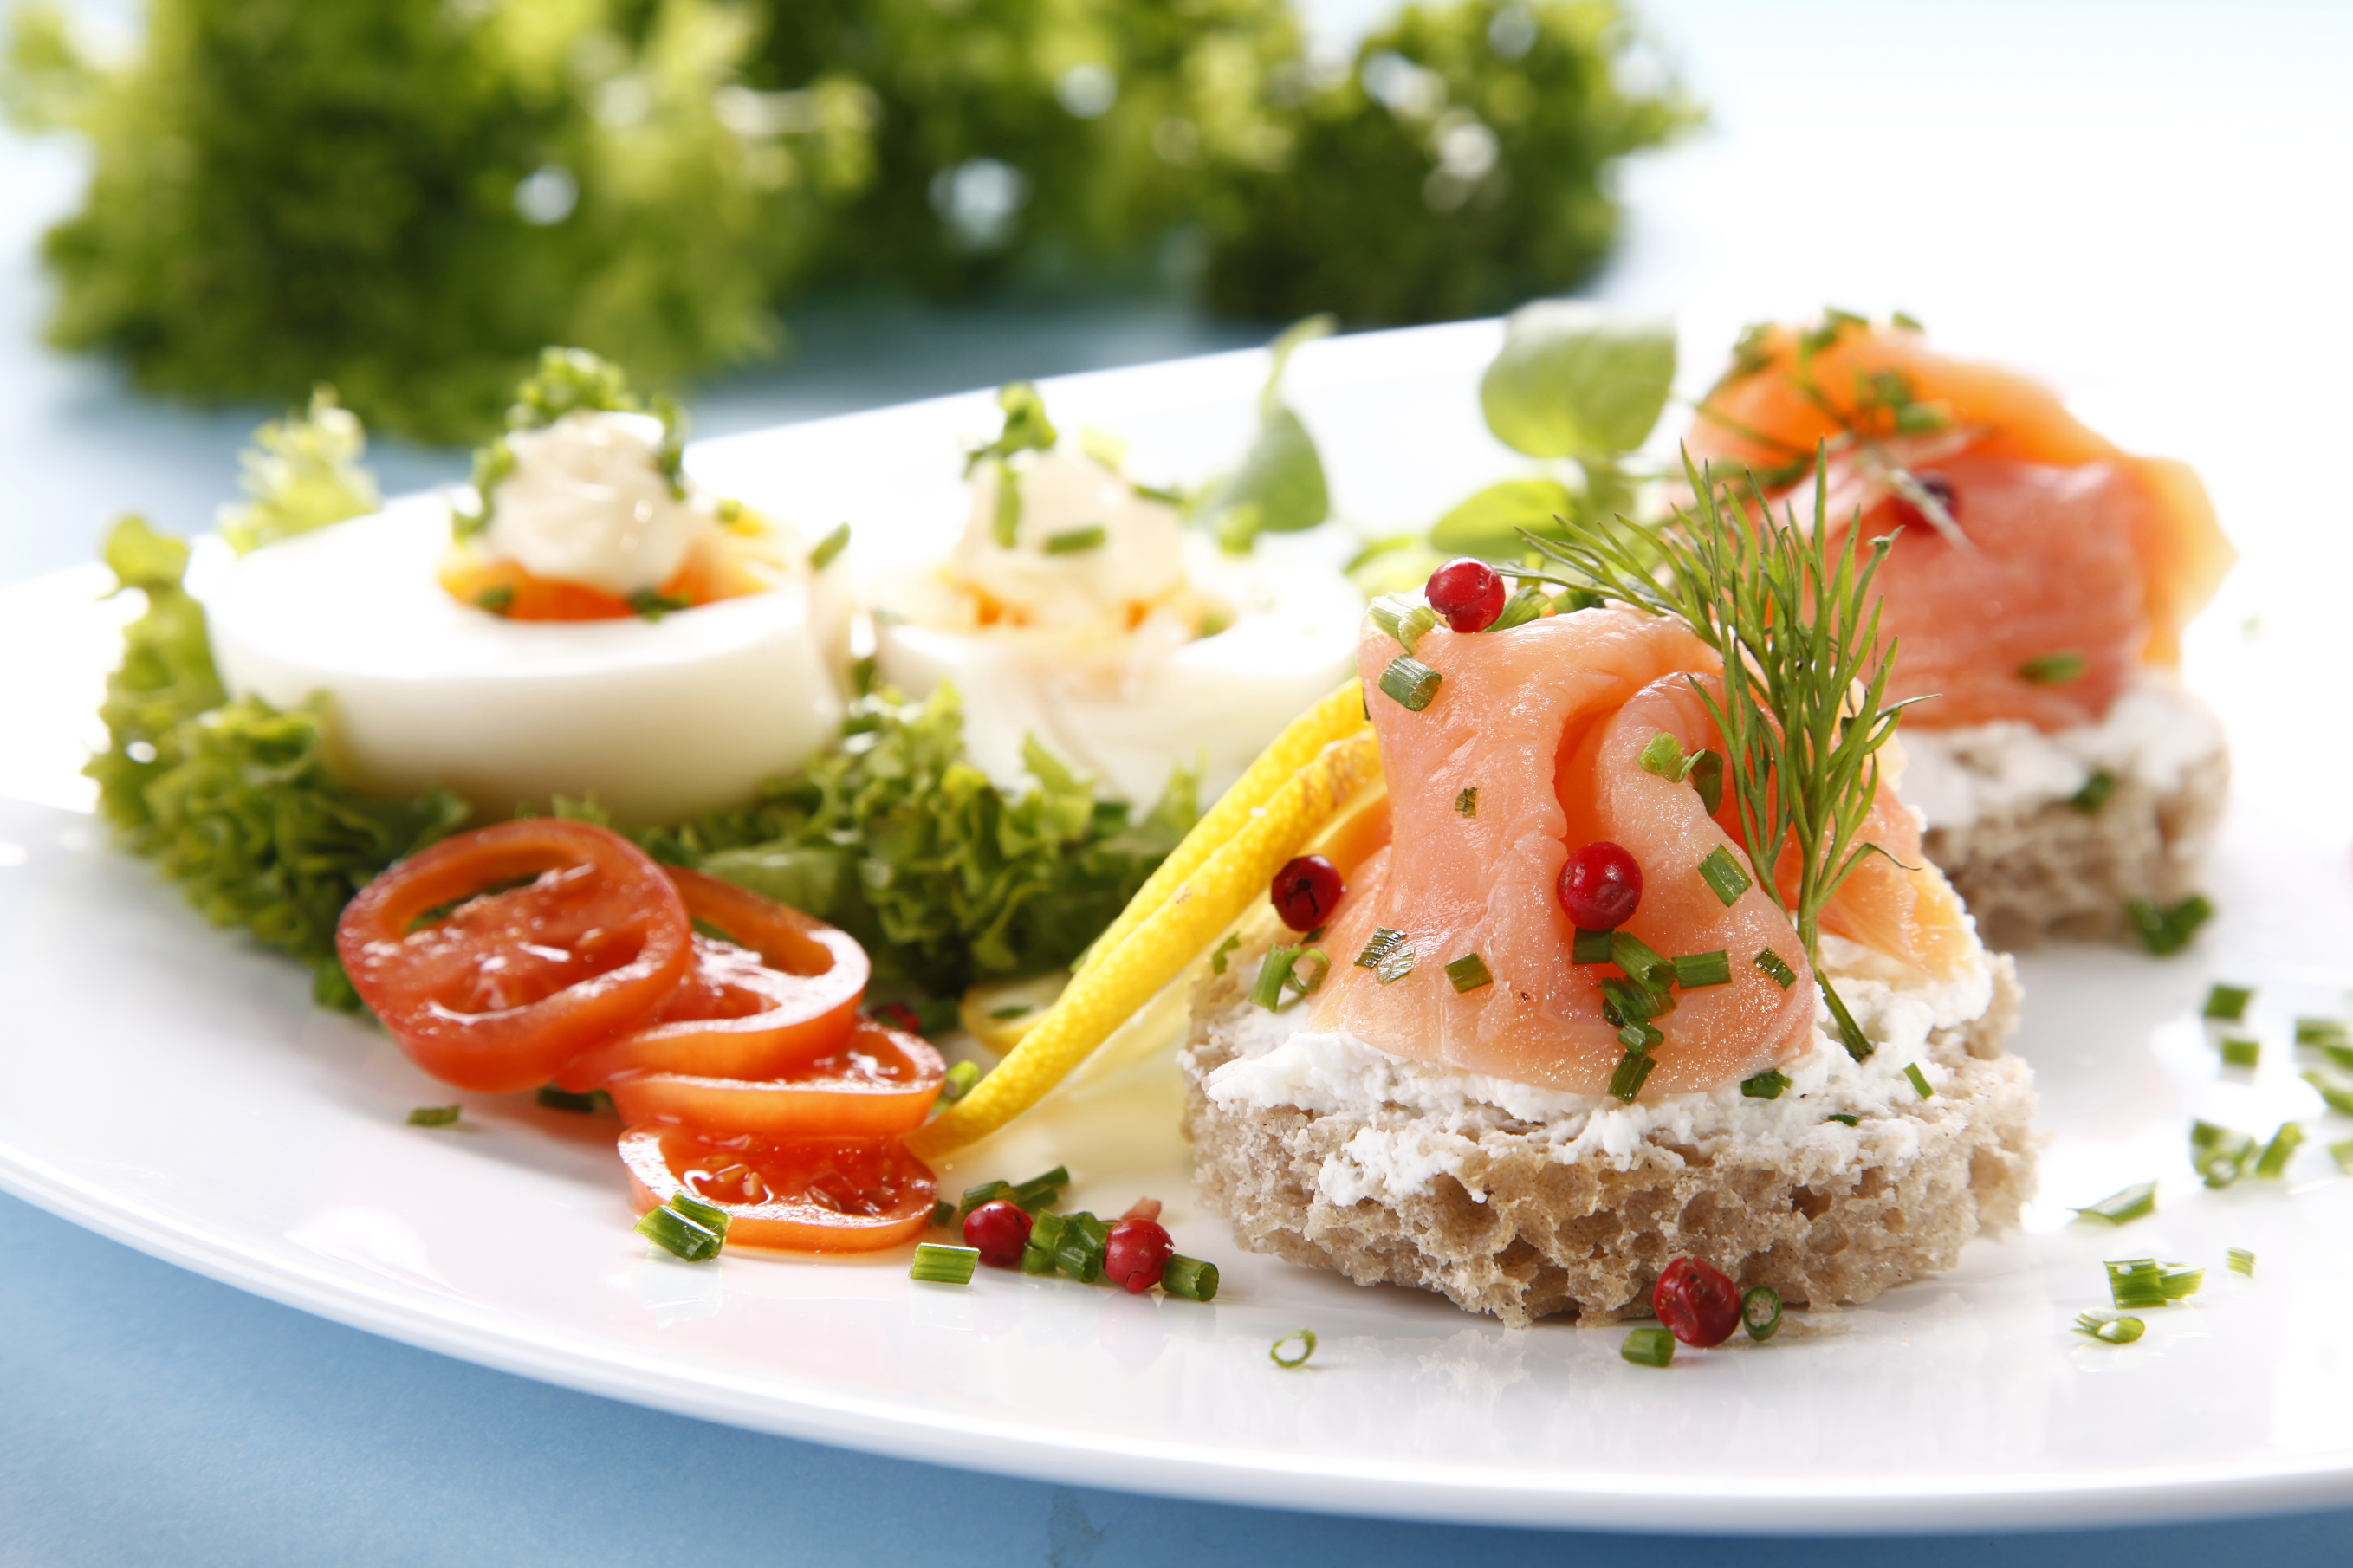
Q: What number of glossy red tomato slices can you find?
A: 4